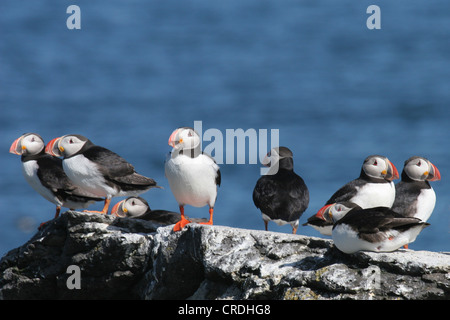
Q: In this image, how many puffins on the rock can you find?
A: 8